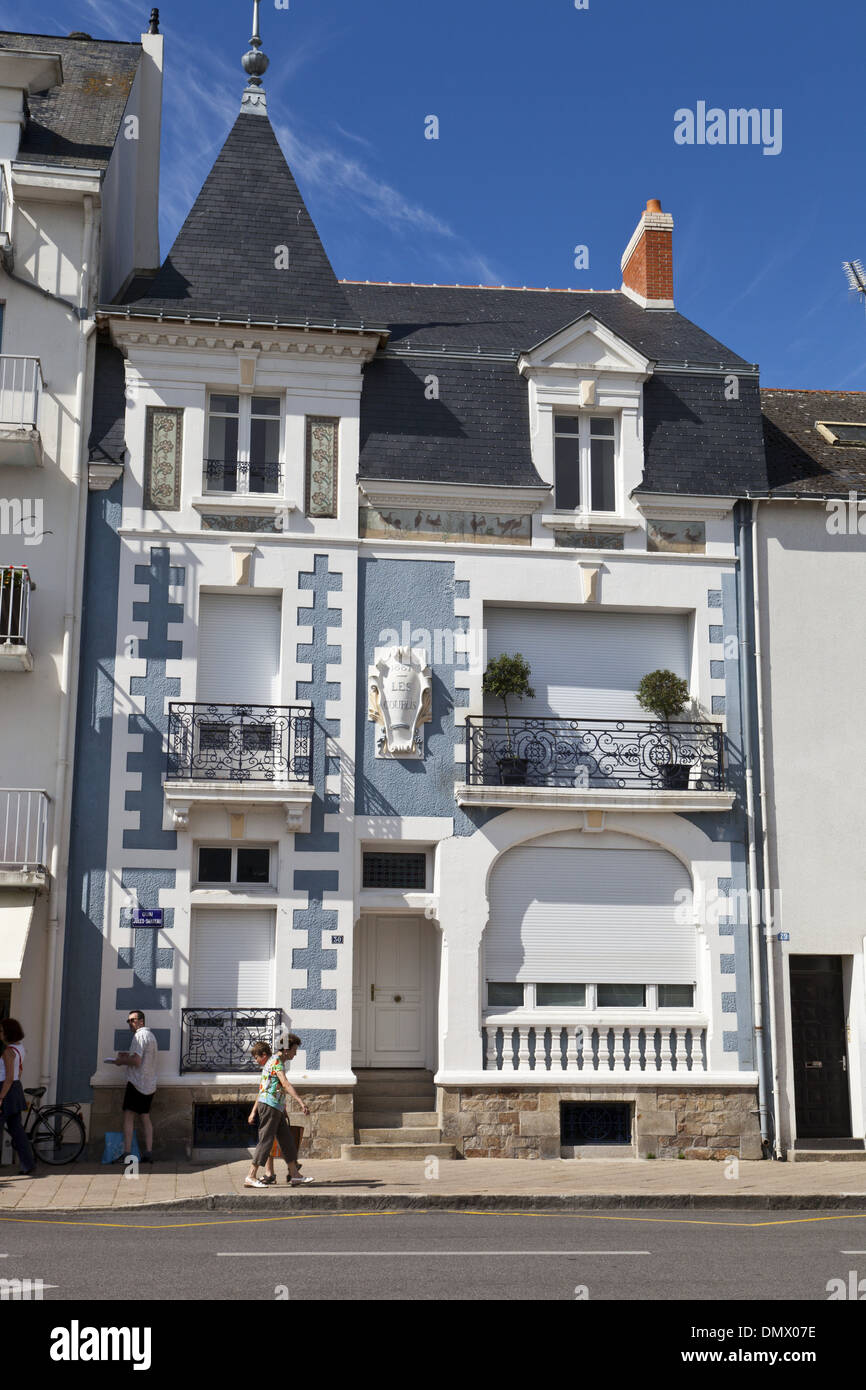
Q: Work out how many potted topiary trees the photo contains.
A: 2